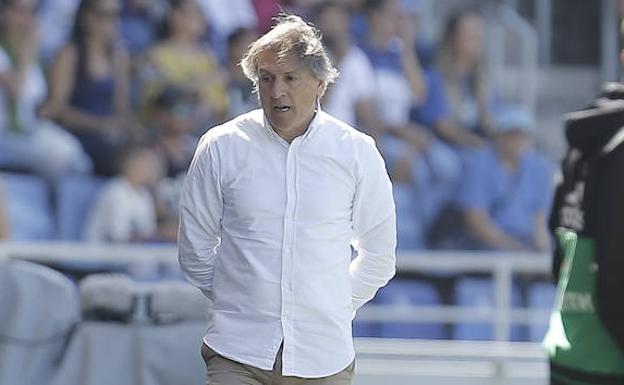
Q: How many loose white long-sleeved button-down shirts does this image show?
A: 1